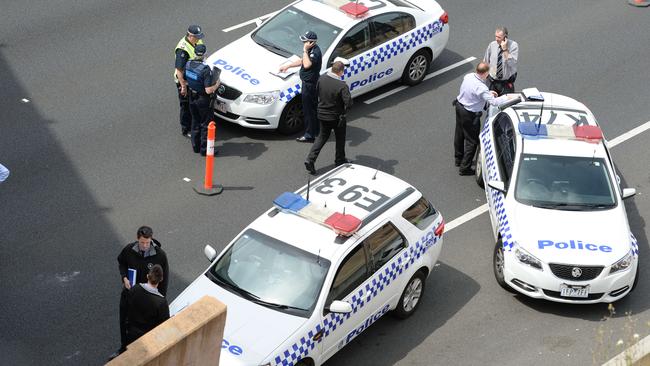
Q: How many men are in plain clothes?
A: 5